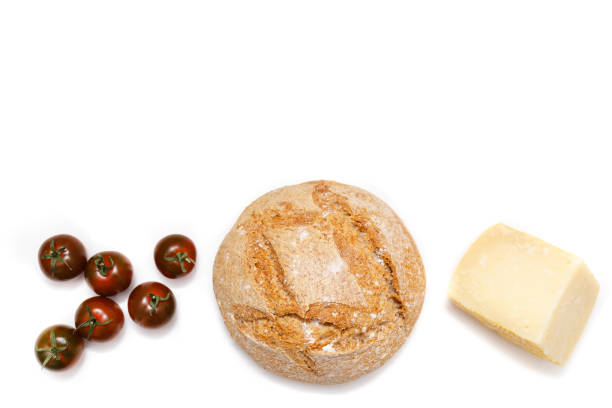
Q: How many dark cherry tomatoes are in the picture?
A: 6